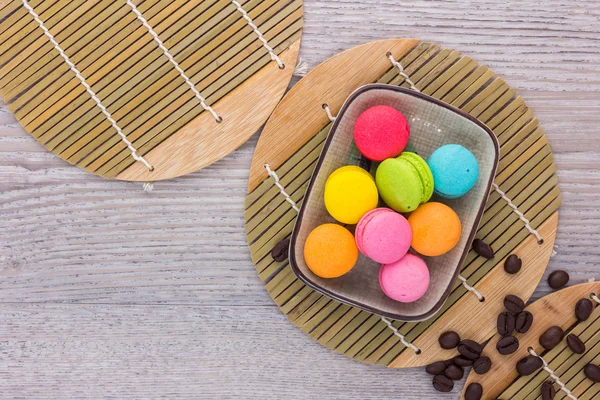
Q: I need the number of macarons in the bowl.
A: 8